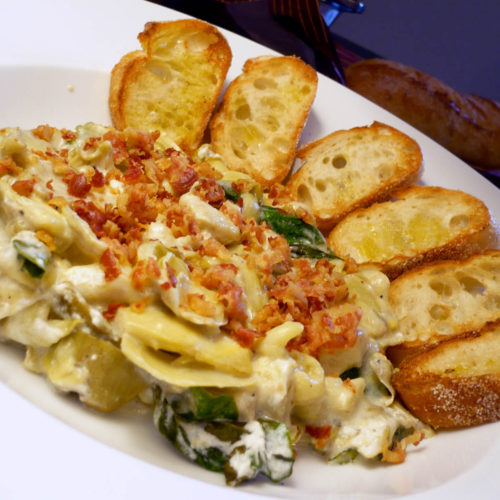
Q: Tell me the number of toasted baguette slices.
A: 6